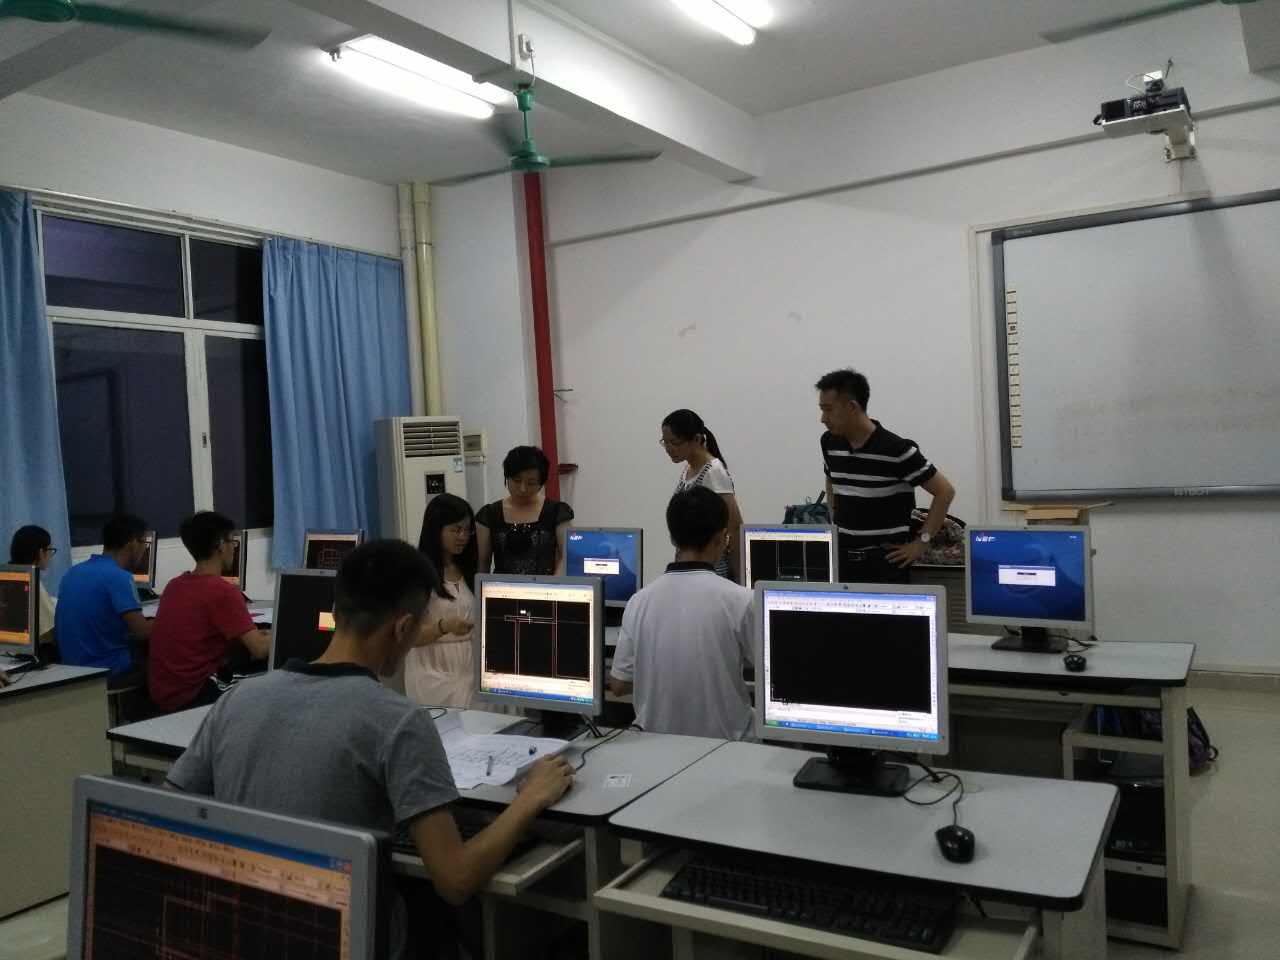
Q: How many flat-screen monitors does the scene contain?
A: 11